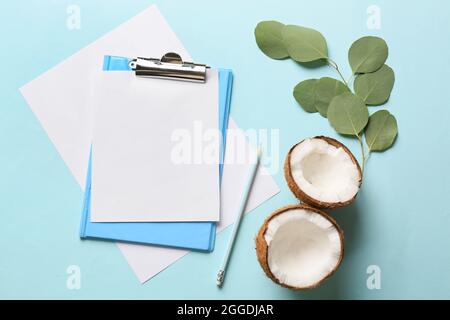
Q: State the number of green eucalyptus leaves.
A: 8